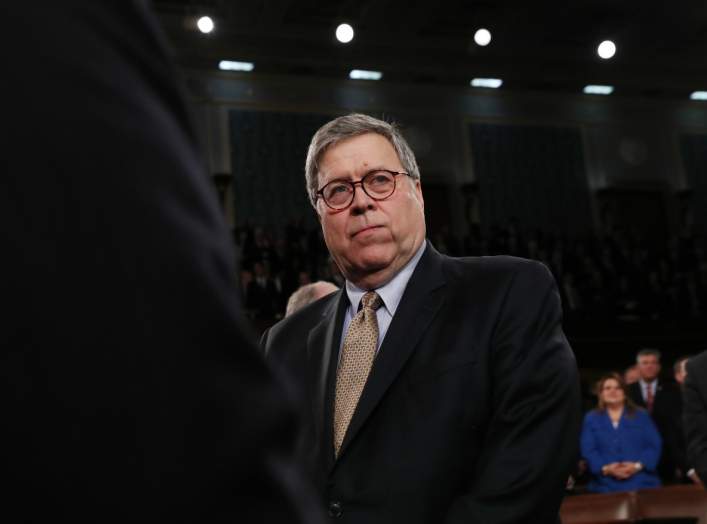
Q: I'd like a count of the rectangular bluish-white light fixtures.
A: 5